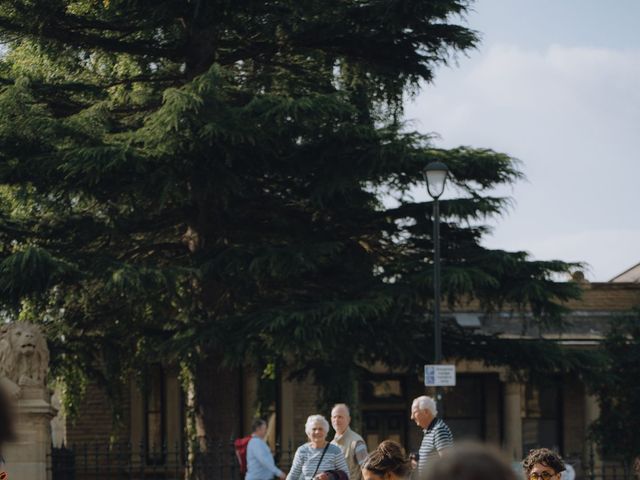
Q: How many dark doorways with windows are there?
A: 1